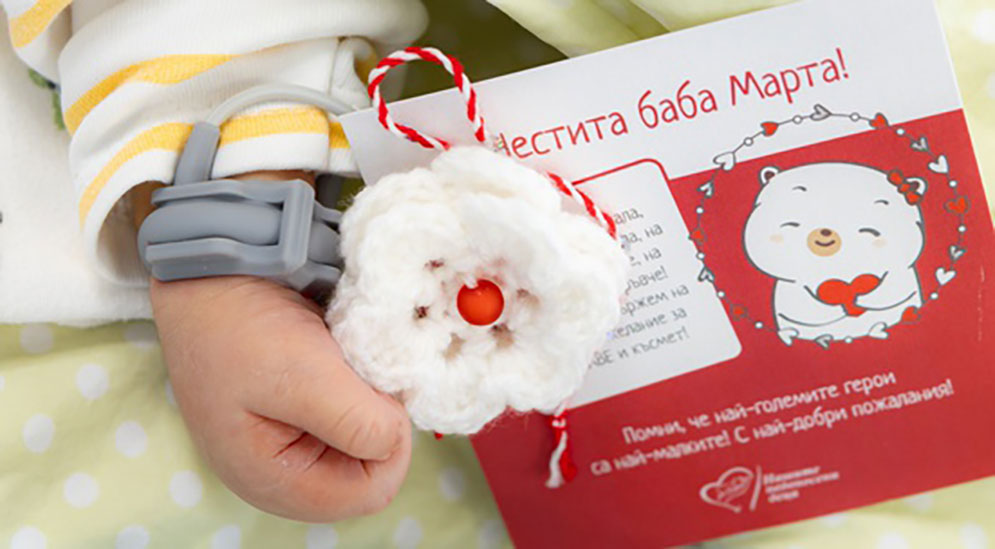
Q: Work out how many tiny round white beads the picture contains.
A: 12